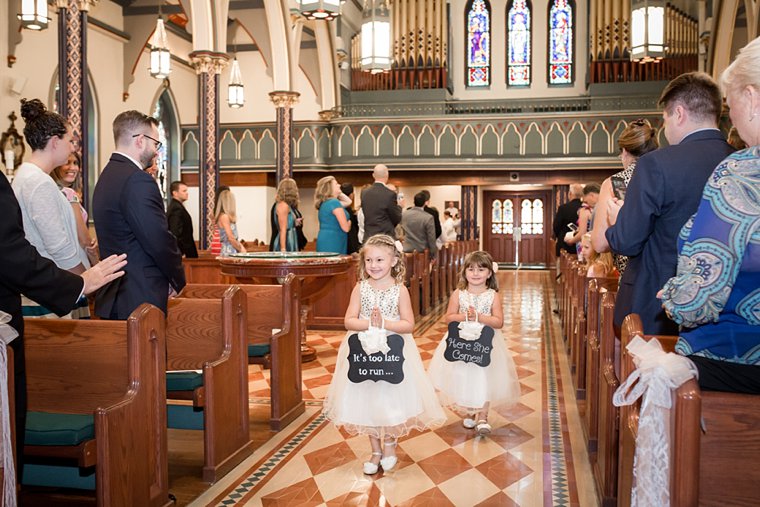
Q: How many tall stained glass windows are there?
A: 3